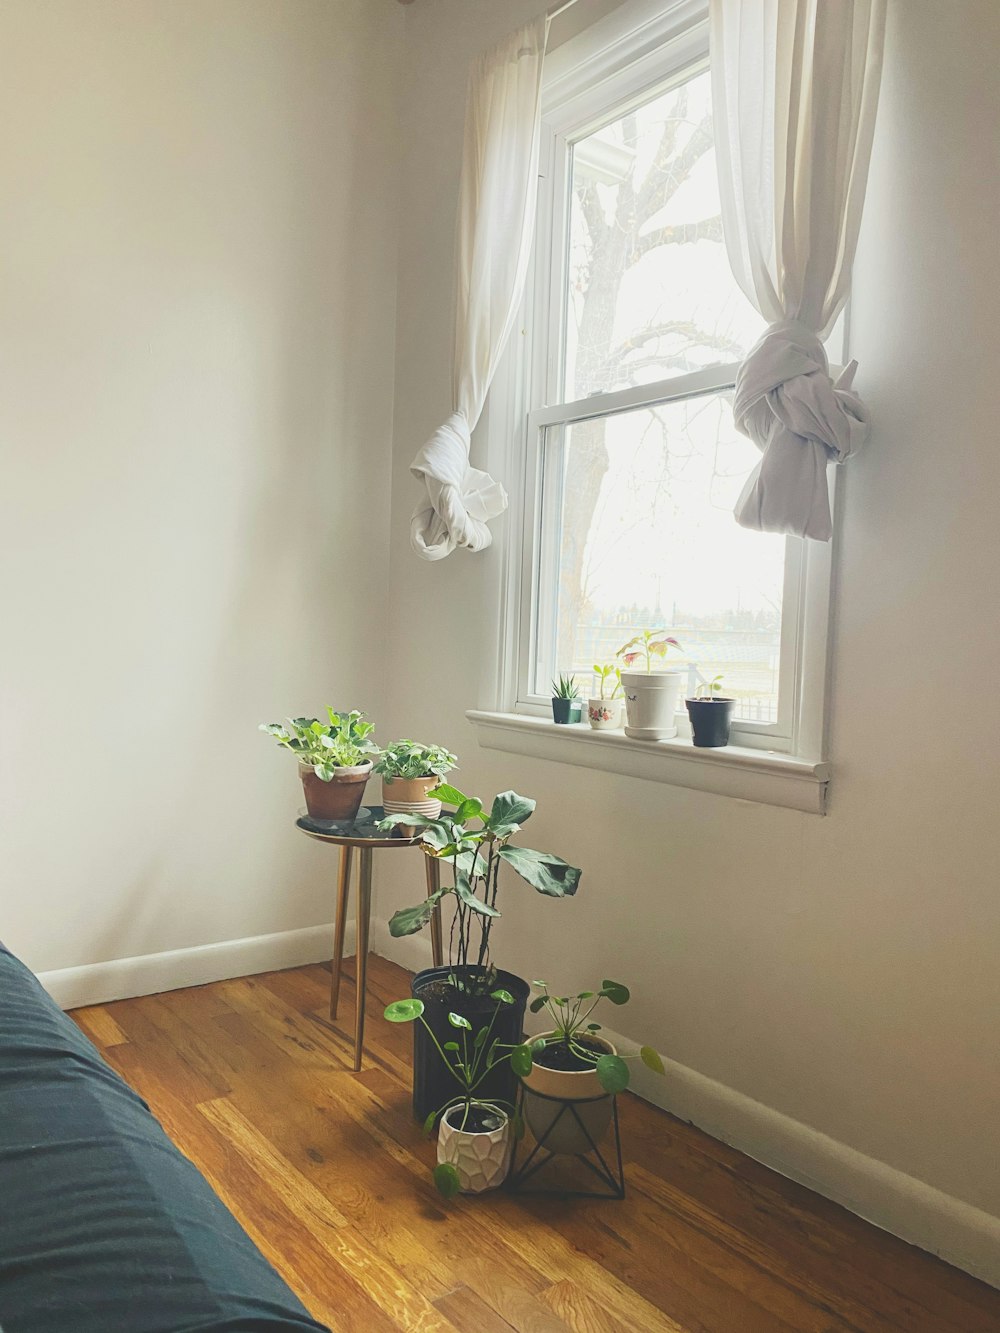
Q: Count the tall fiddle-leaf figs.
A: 1